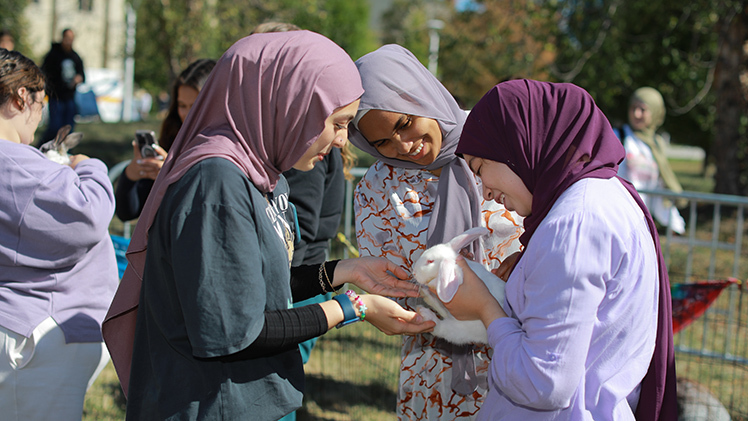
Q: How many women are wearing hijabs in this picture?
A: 4